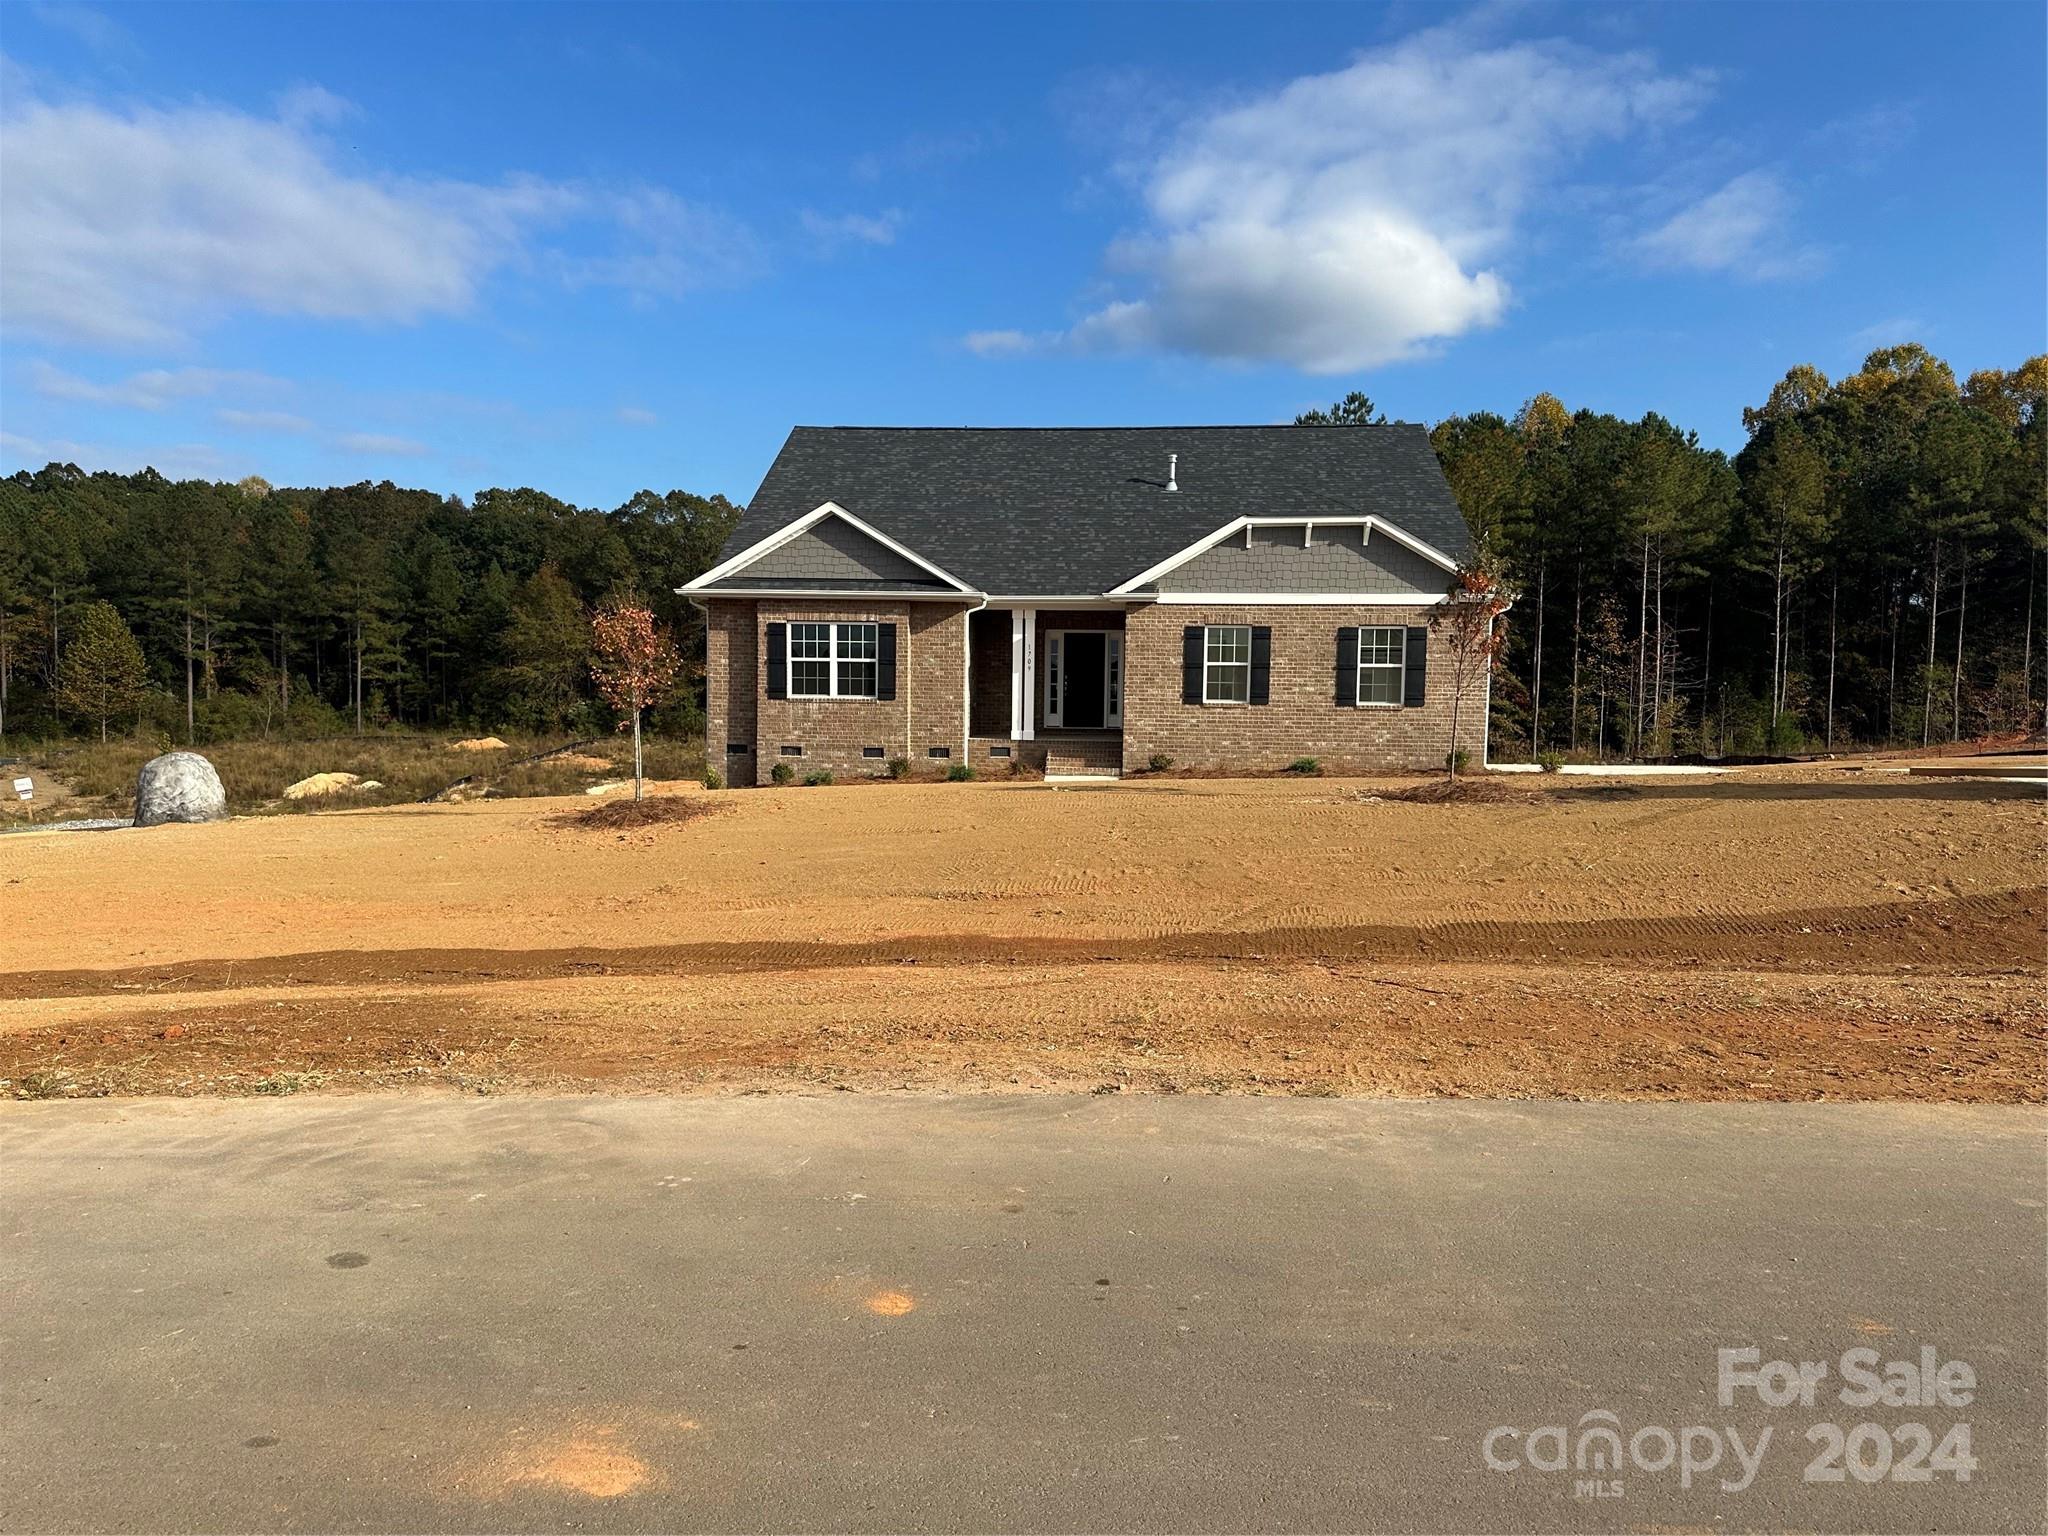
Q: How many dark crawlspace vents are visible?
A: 5